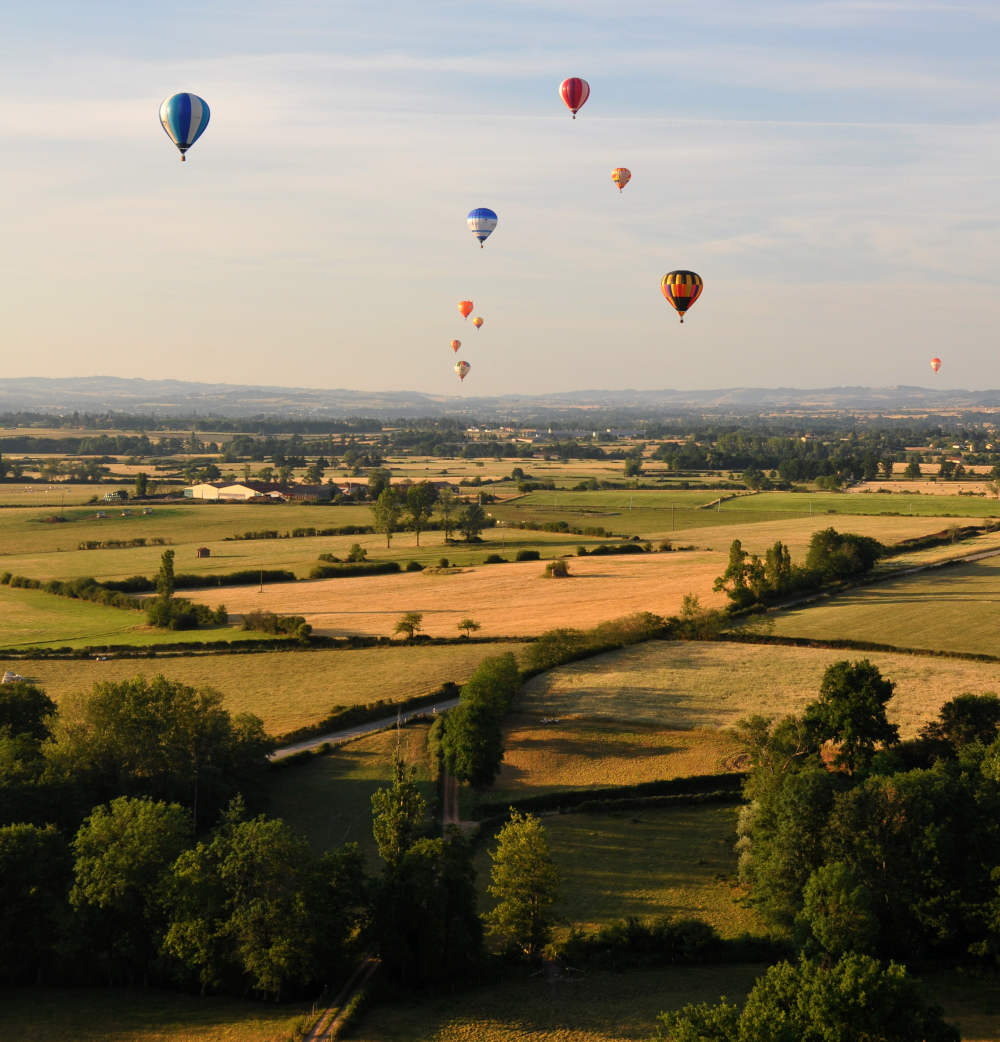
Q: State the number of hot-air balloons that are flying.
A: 10